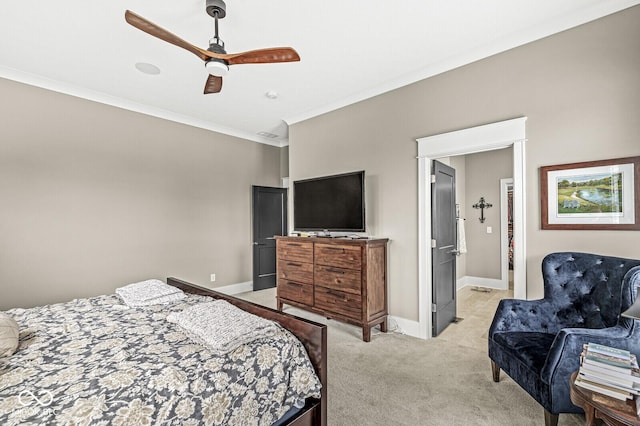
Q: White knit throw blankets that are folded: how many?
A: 2